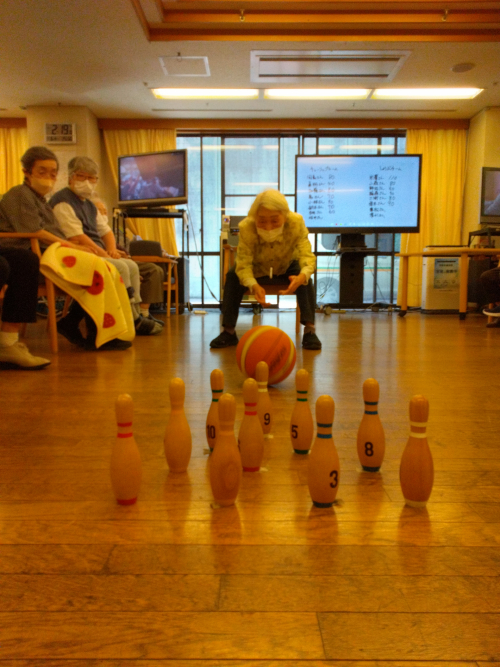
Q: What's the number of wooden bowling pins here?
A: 10